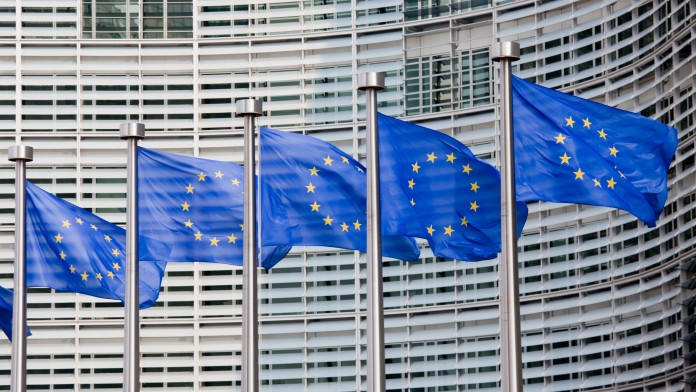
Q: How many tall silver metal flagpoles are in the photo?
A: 5